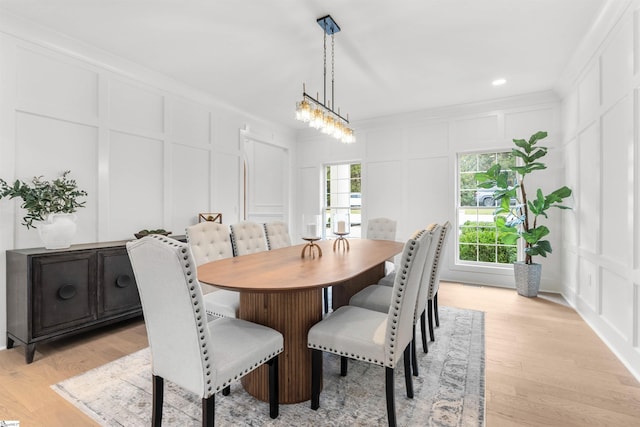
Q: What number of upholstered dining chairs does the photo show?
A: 8